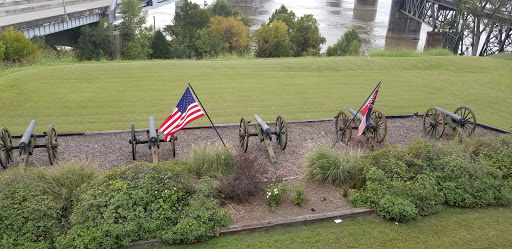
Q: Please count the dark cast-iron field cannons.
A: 5